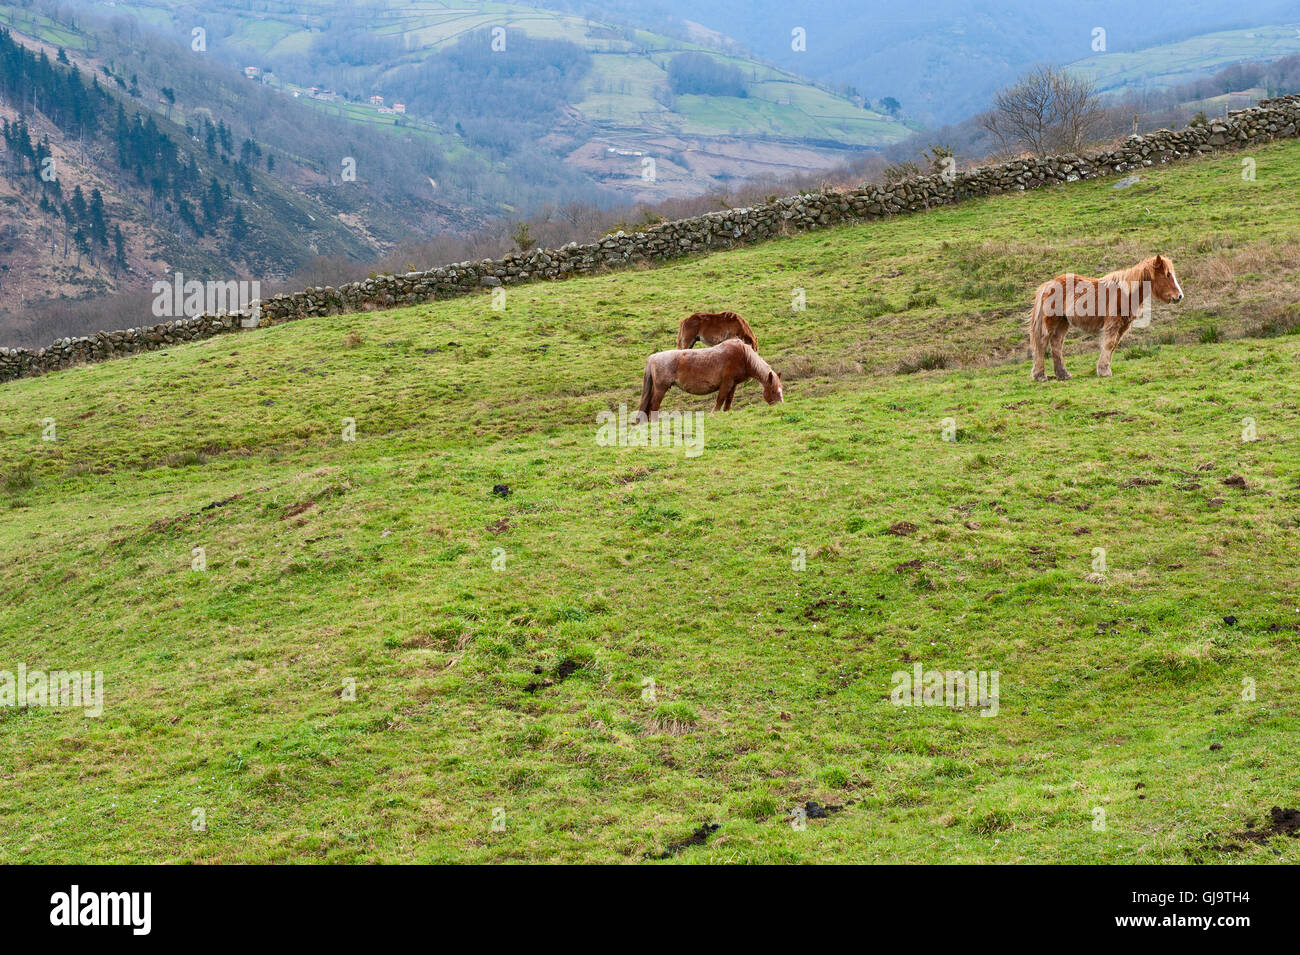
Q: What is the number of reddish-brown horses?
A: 3